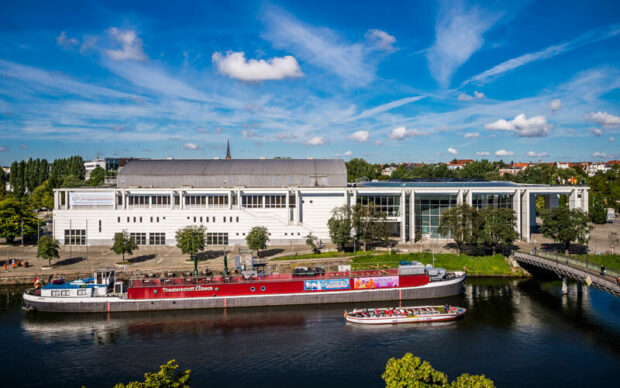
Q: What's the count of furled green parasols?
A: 2